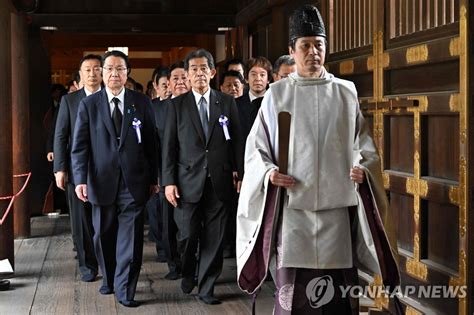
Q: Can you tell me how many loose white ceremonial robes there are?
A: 1